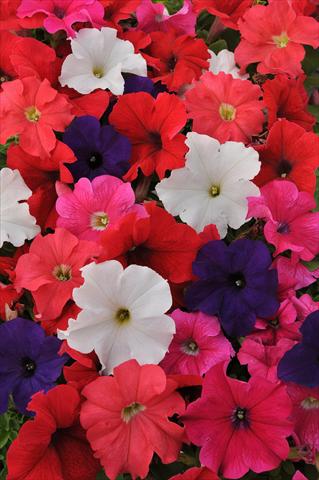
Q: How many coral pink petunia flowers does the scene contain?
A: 5